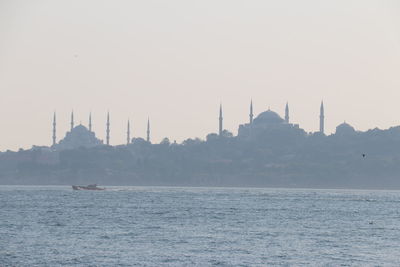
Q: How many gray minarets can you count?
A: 10